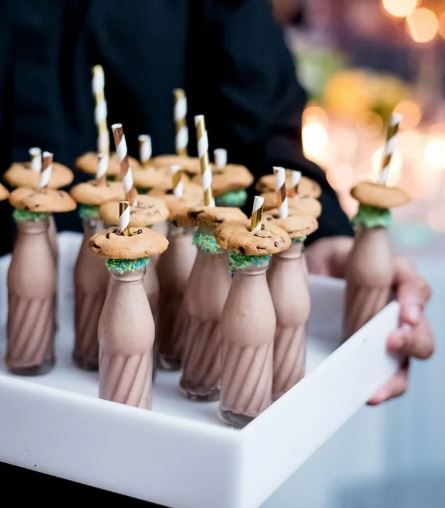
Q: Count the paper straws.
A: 15